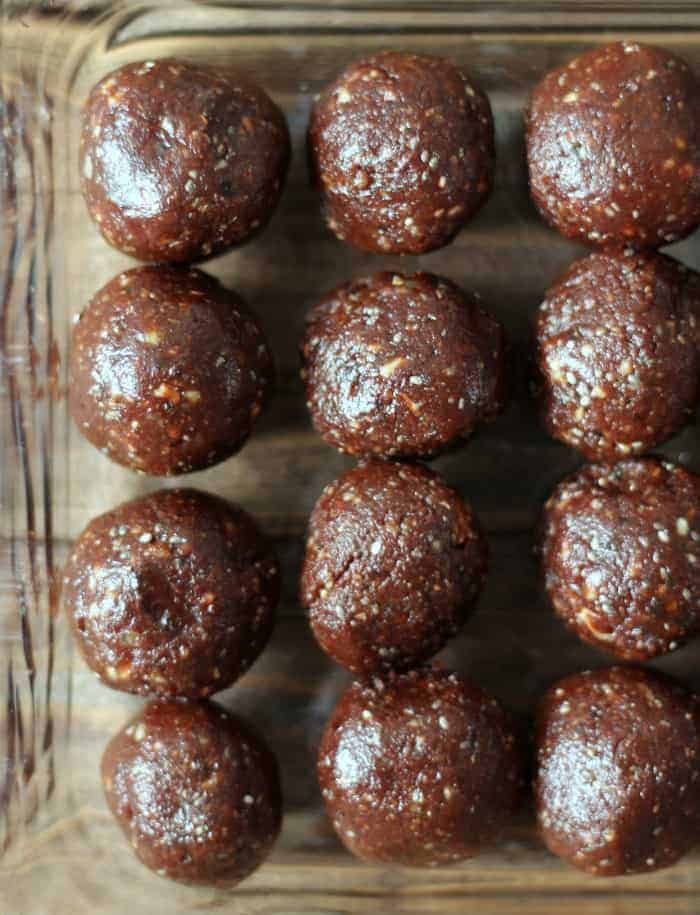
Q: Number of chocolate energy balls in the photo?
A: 12